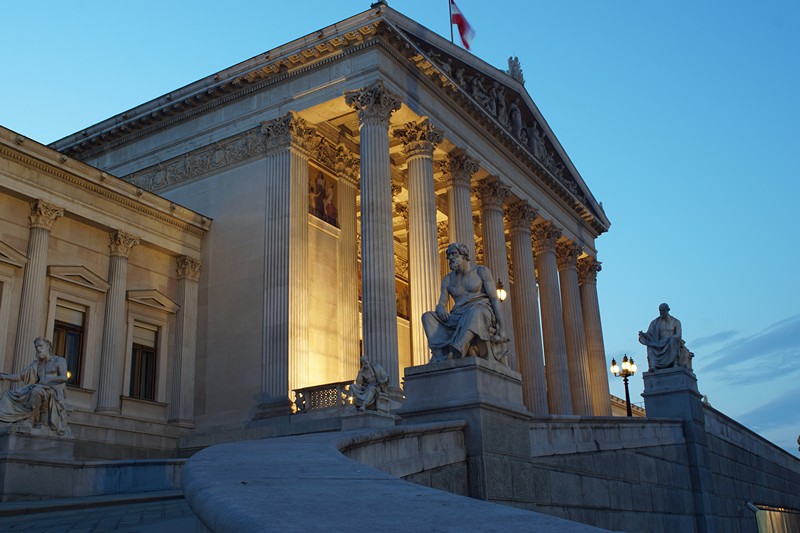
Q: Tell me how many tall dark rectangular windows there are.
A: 2